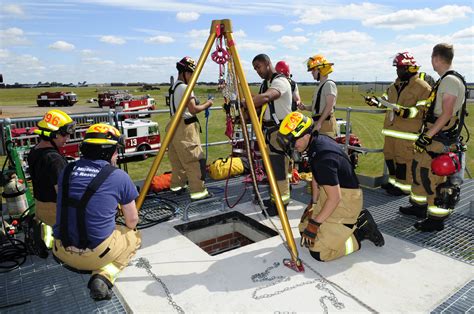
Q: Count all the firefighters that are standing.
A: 6